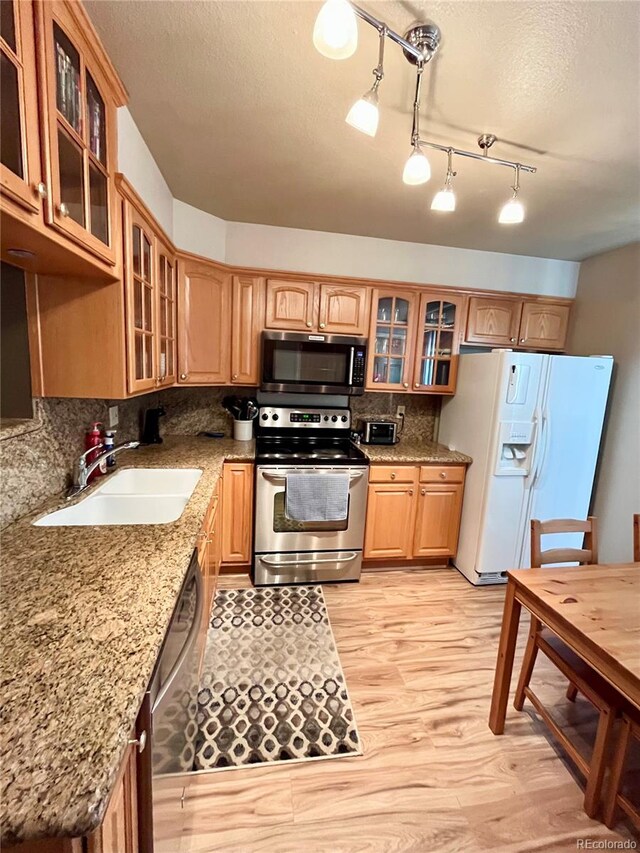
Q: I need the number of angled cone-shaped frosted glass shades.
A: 5